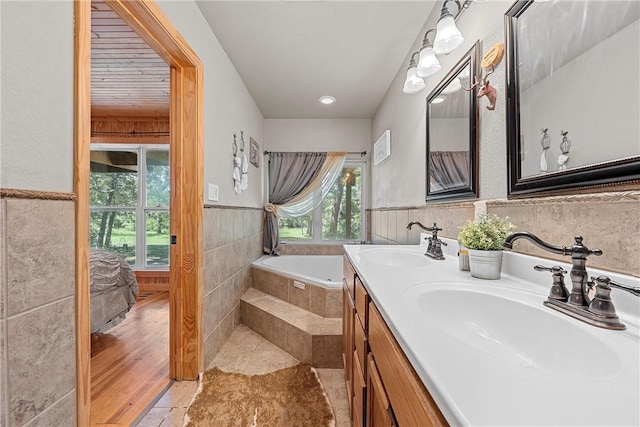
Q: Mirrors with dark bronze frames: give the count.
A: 2